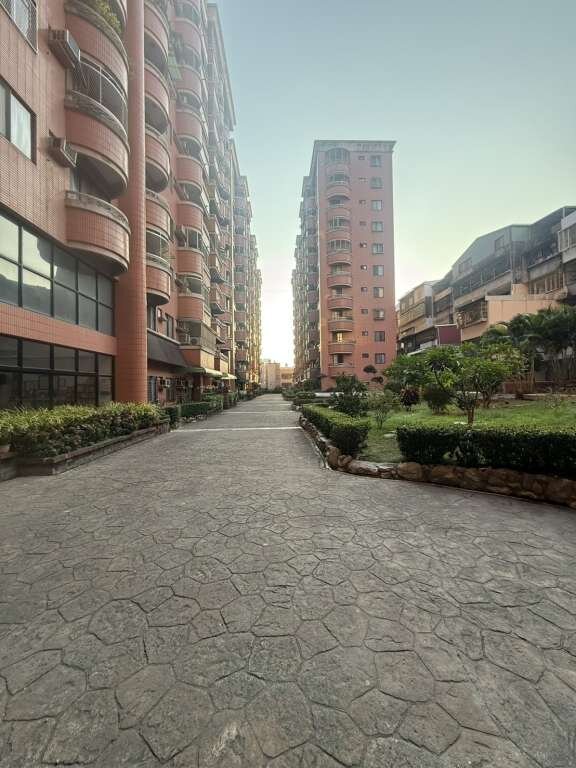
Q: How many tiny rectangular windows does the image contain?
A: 10